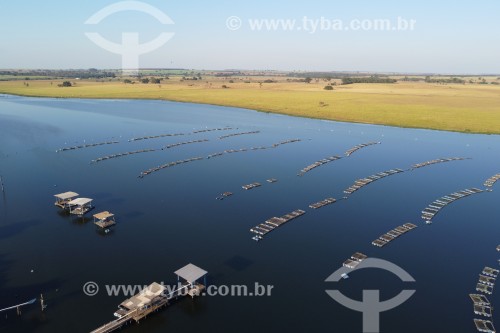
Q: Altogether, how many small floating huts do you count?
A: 3